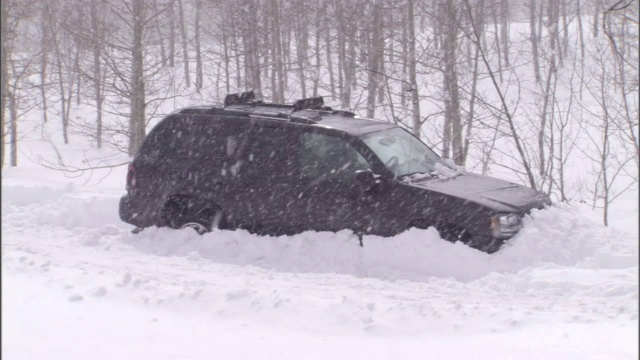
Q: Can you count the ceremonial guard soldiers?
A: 0